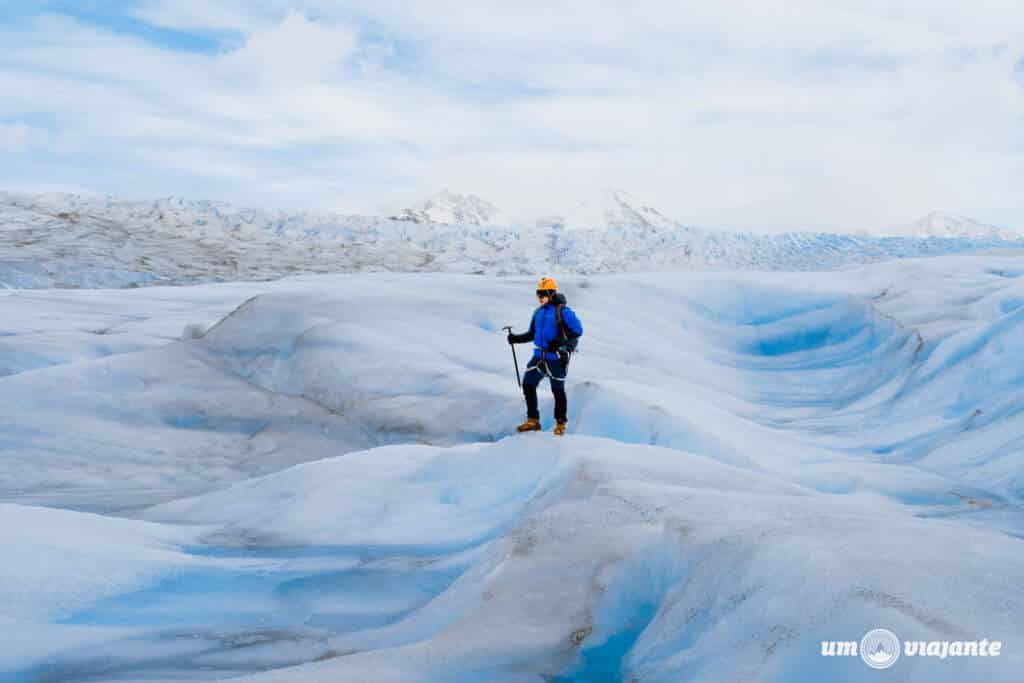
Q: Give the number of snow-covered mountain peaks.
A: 3